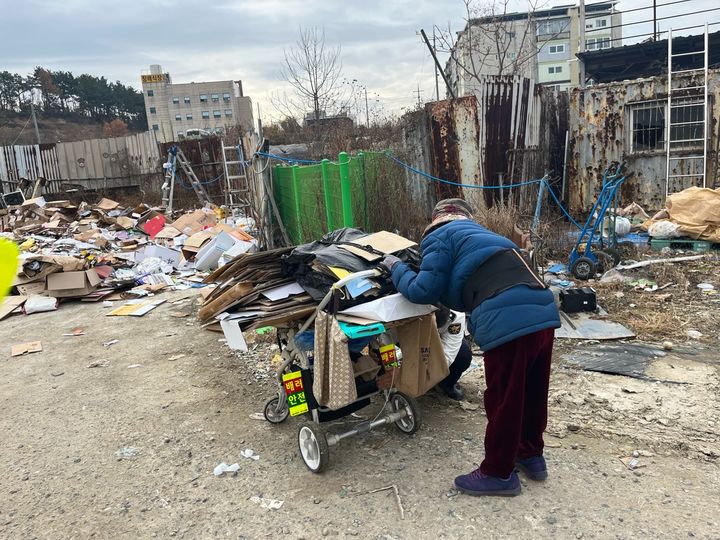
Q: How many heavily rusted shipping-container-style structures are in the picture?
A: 1